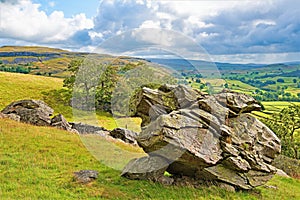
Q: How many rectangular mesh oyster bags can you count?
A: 0